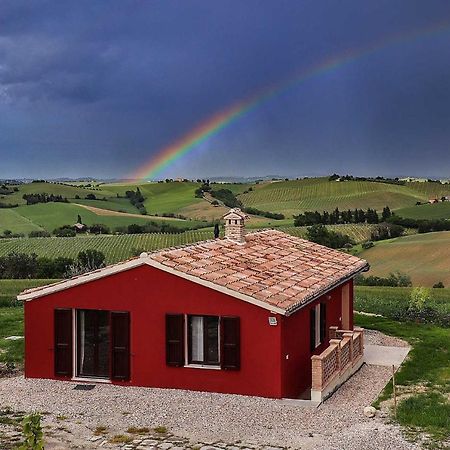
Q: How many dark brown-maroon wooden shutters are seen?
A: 6